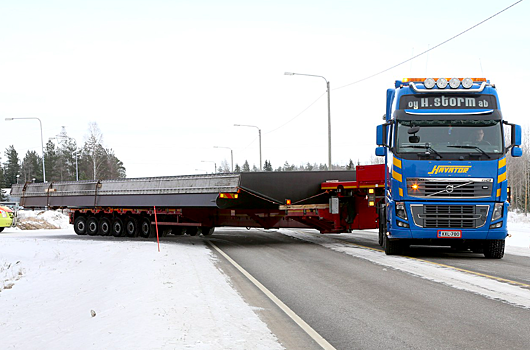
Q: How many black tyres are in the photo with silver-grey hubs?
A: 6